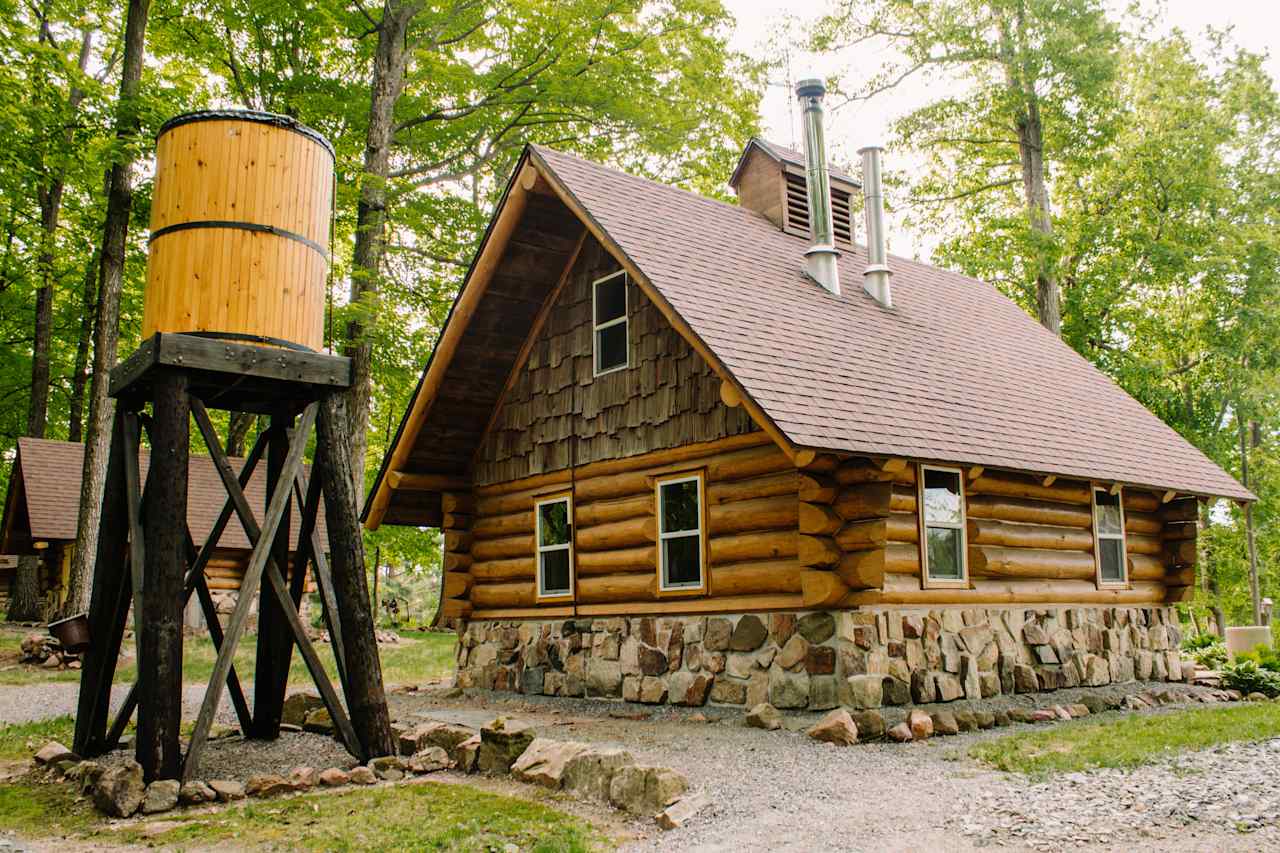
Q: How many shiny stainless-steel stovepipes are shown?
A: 2